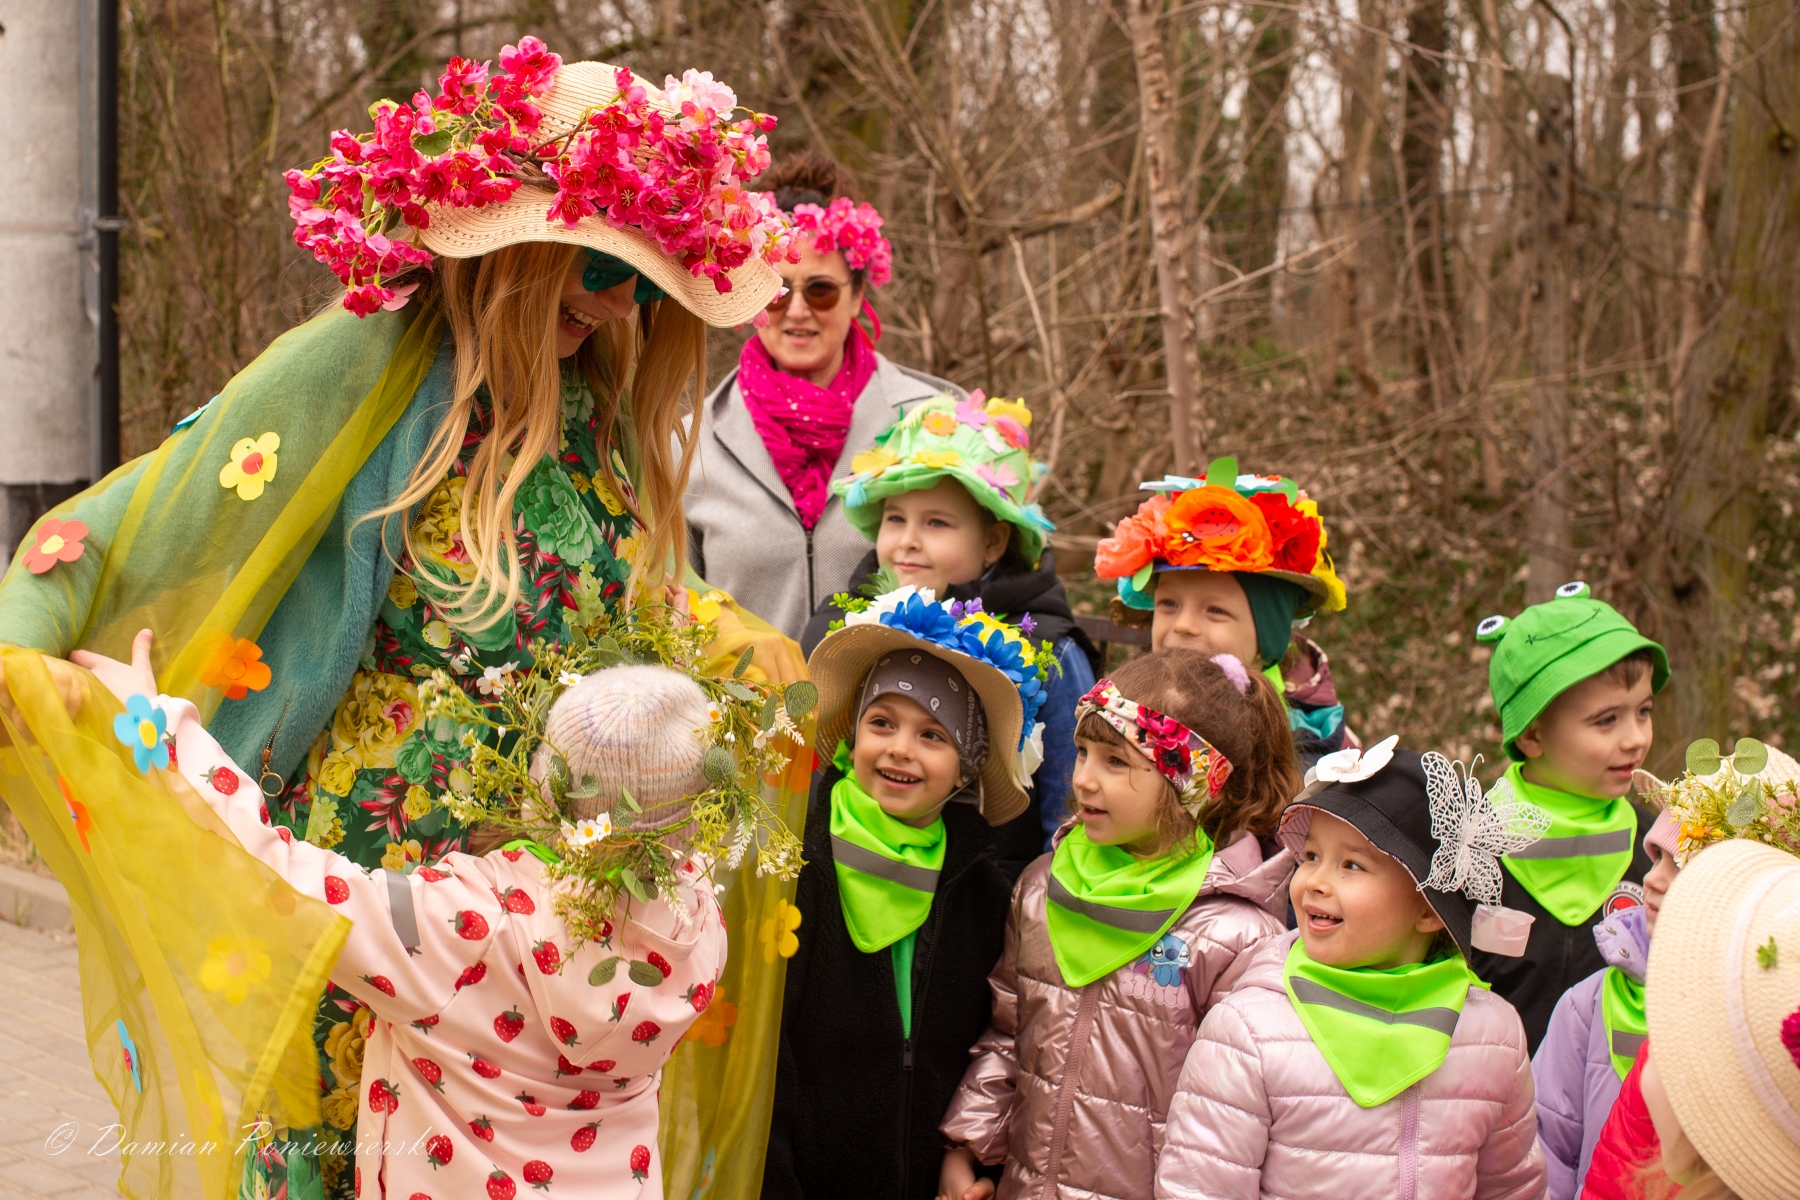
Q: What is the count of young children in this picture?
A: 9